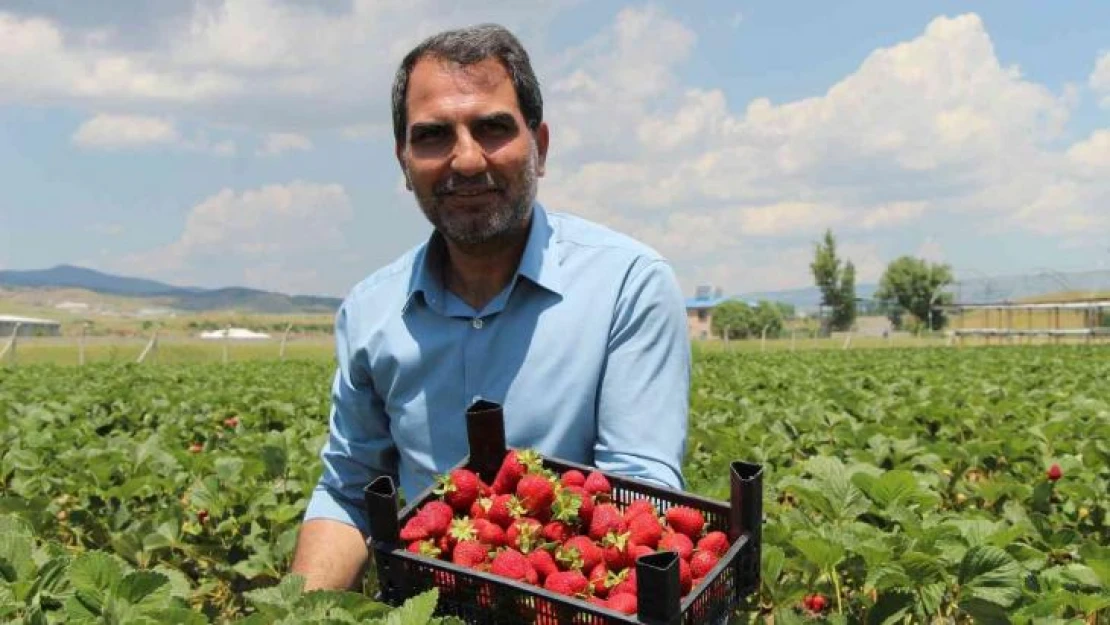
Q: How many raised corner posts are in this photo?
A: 4